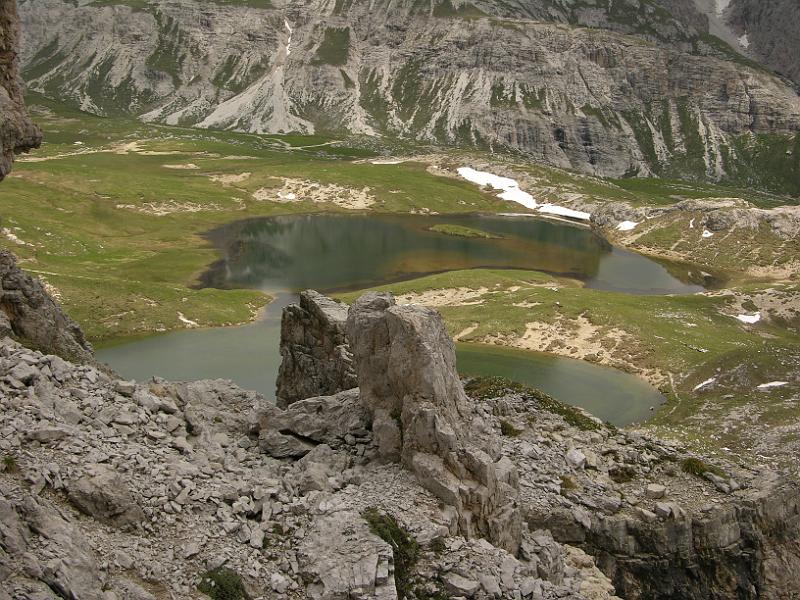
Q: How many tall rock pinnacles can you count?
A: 2